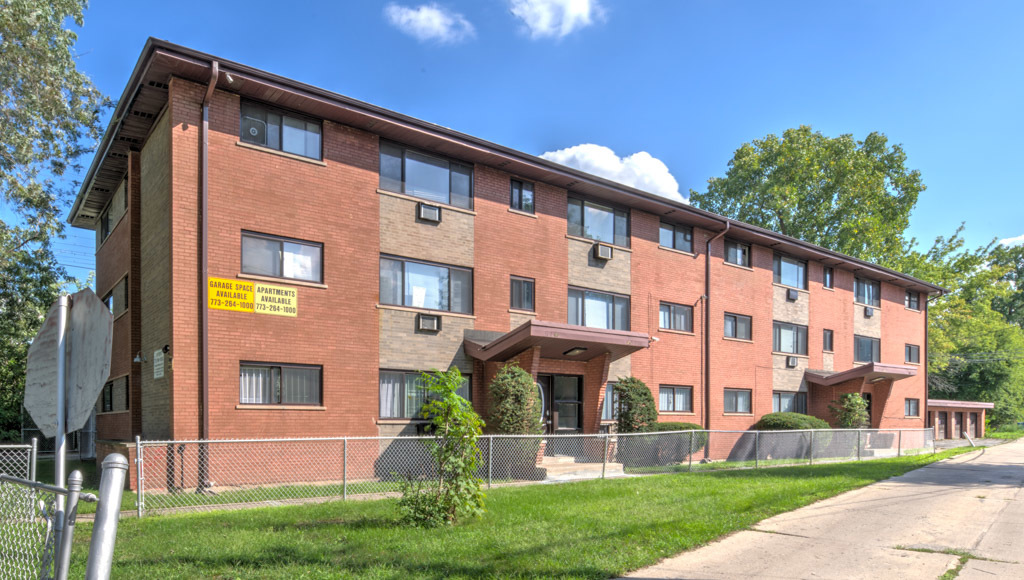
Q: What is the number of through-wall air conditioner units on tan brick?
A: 6